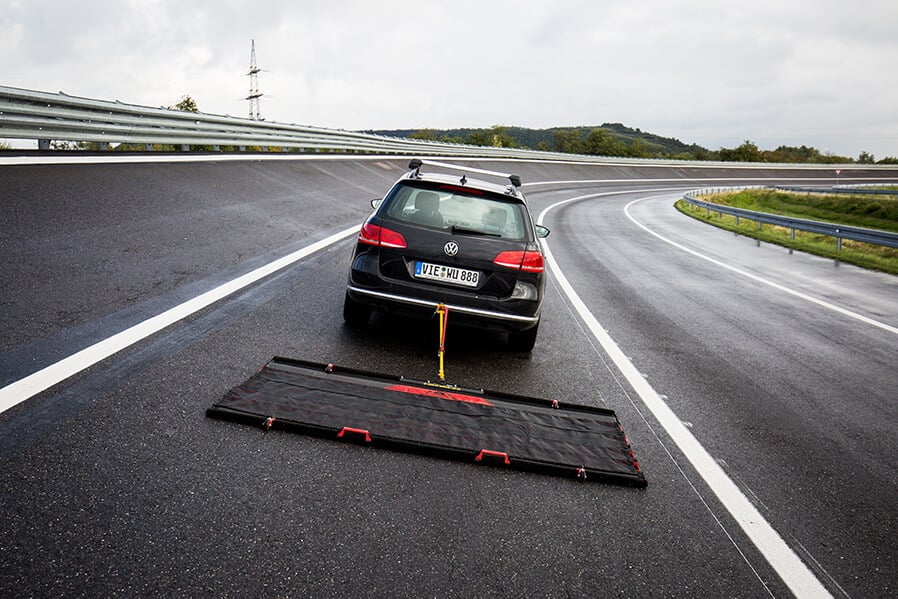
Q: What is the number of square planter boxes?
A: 0